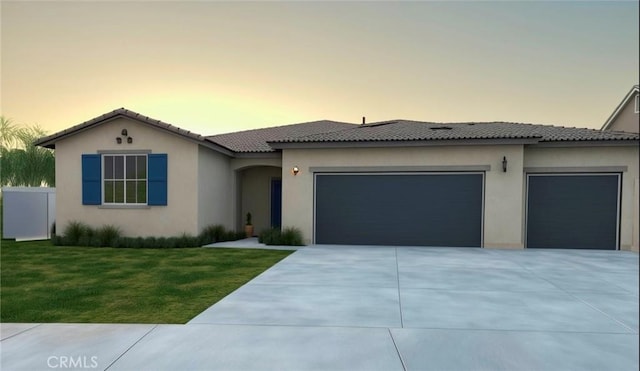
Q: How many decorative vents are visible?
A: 3